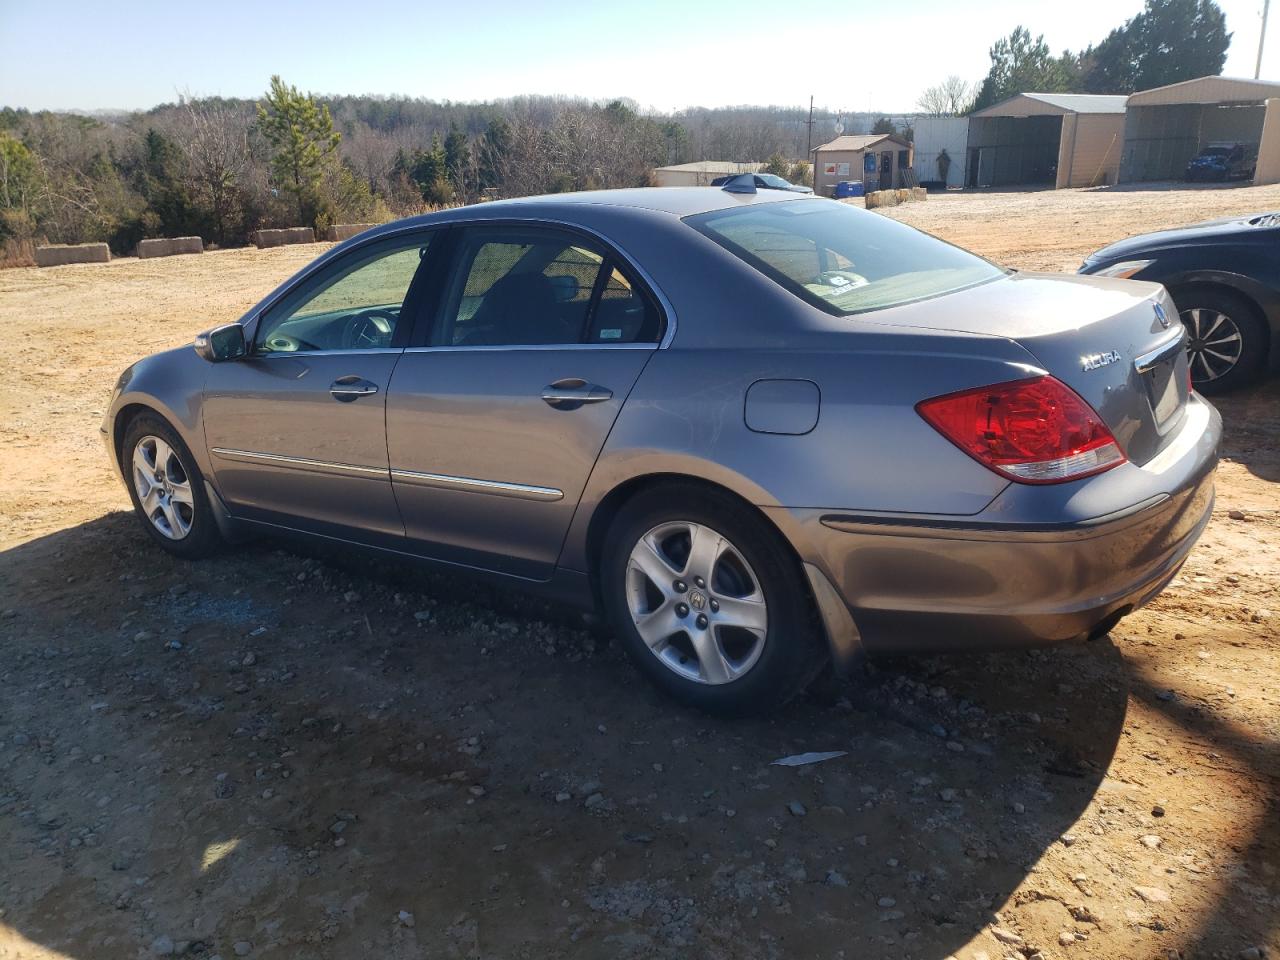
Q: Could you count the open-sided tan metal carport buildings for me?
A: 2